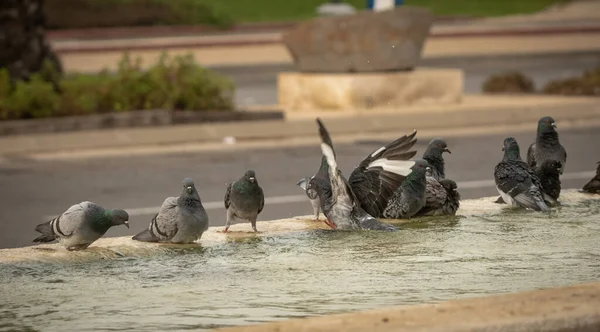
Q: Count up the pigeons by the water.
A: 12